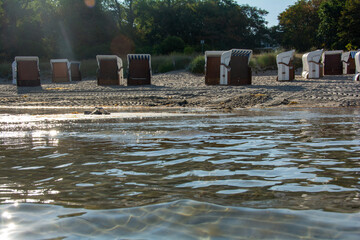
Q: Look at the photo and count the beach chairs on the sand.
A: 12